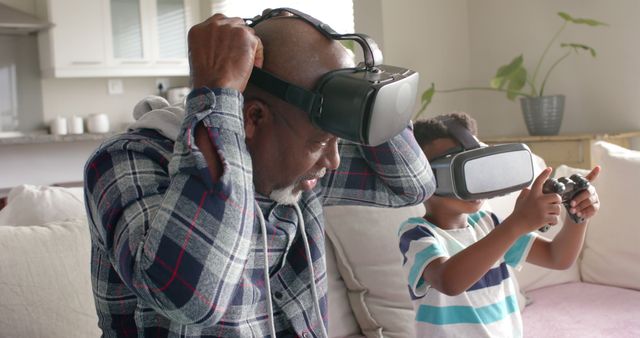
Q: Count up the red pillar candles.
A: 0